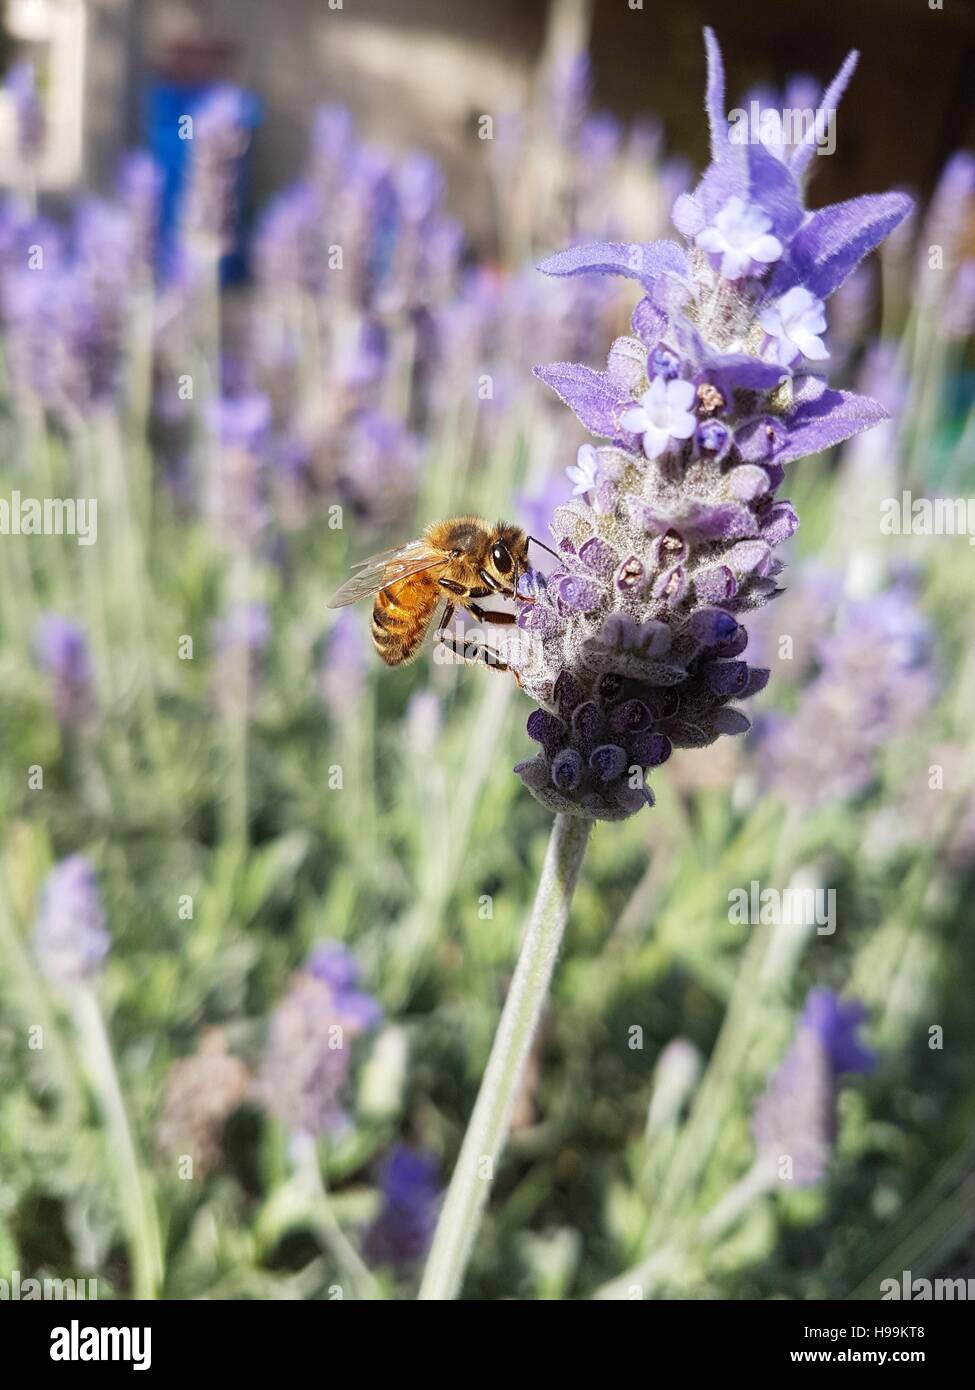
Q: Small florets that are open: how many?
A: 4